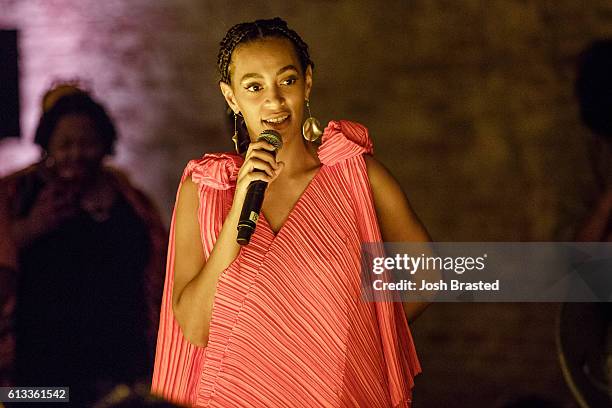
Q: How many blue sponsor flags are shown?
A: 0